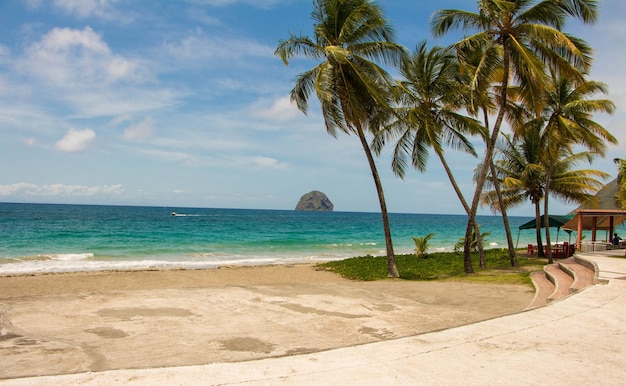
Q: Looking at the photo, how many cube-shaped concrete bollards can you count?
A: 0